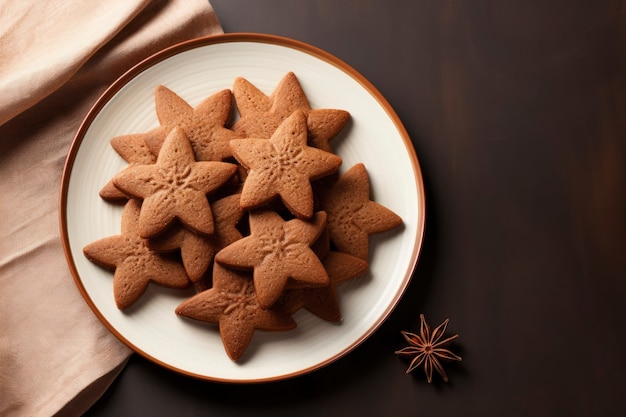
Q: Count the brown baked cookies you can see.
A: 11